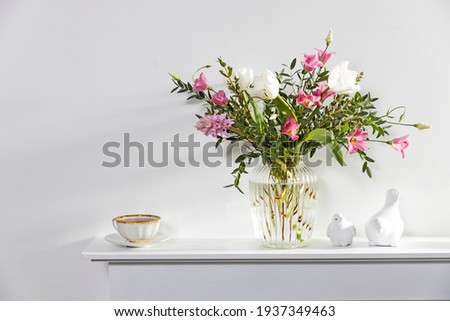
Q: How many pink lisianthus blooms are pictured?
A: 9